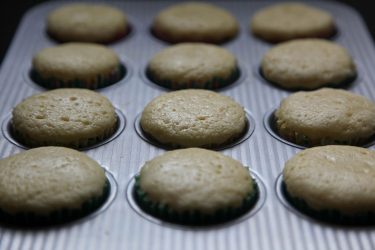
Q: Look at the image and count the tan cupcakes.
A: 12